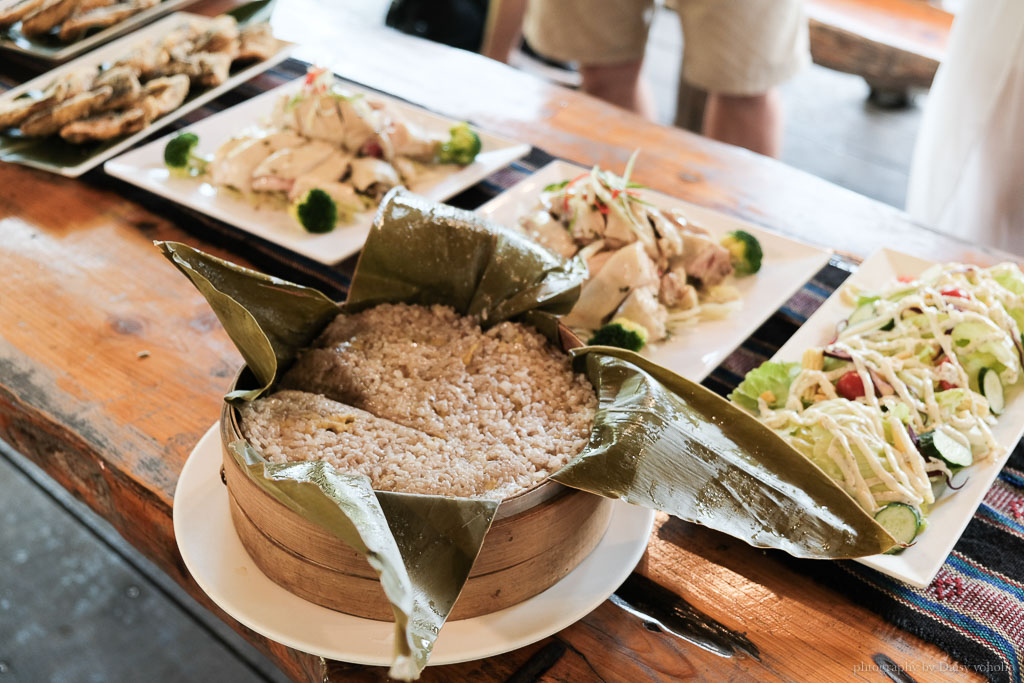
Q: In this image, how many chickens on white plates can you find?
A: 2